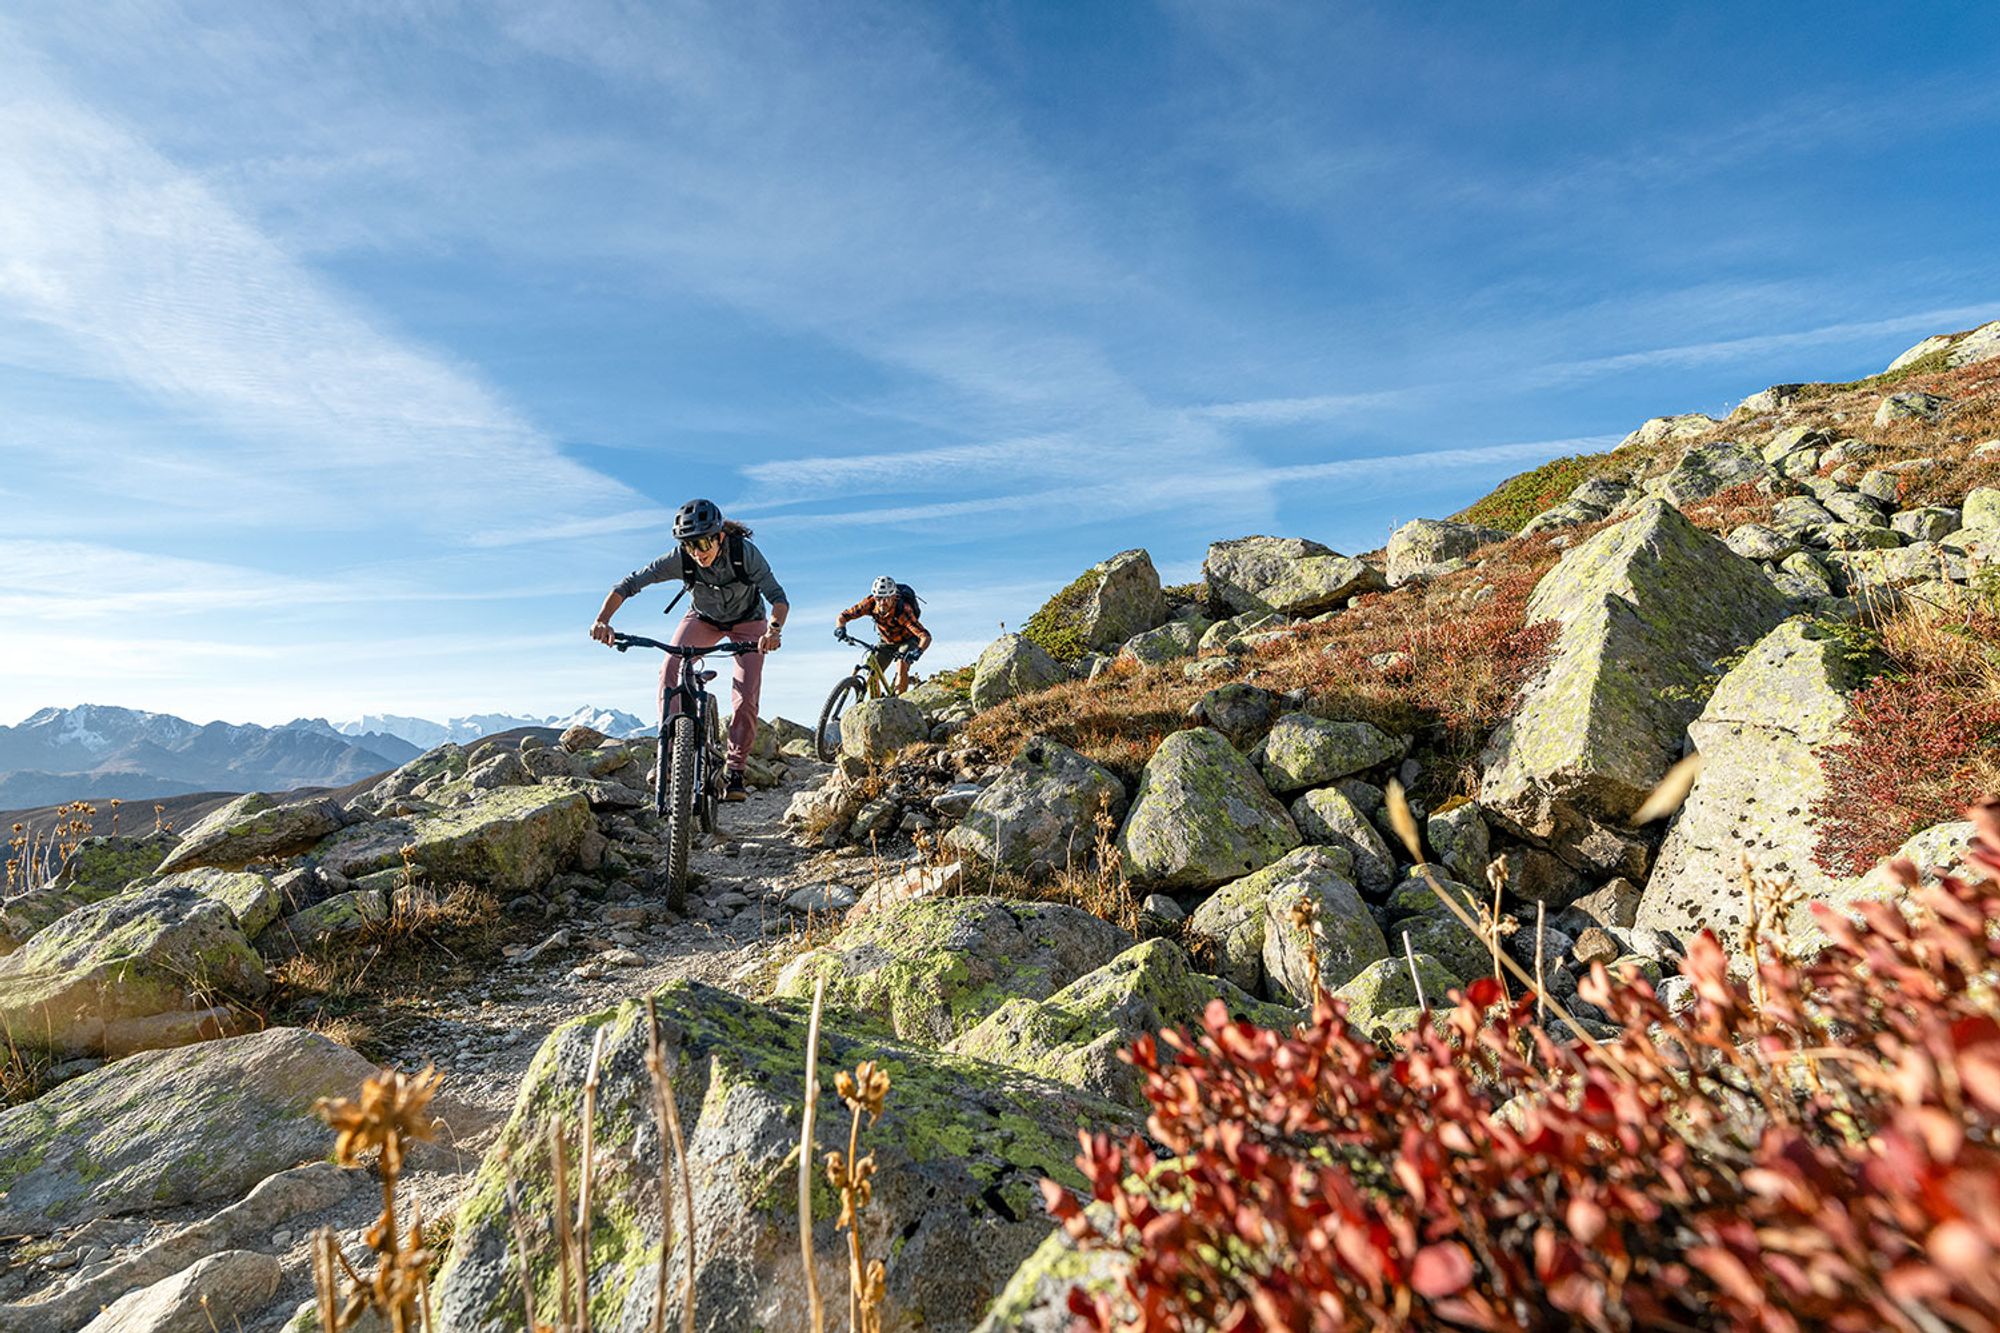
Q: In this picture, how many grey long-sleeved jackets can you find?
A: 1